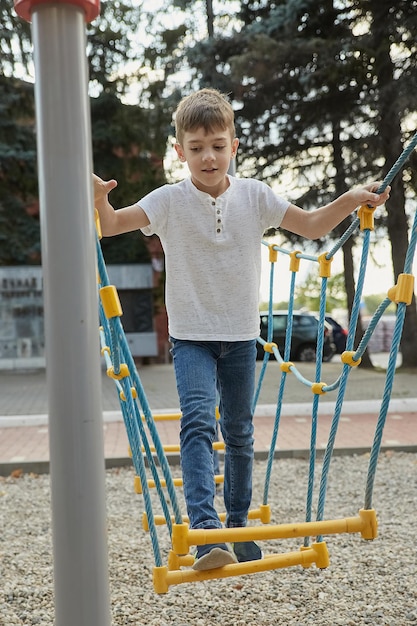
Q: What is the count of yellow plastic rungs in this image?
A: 7